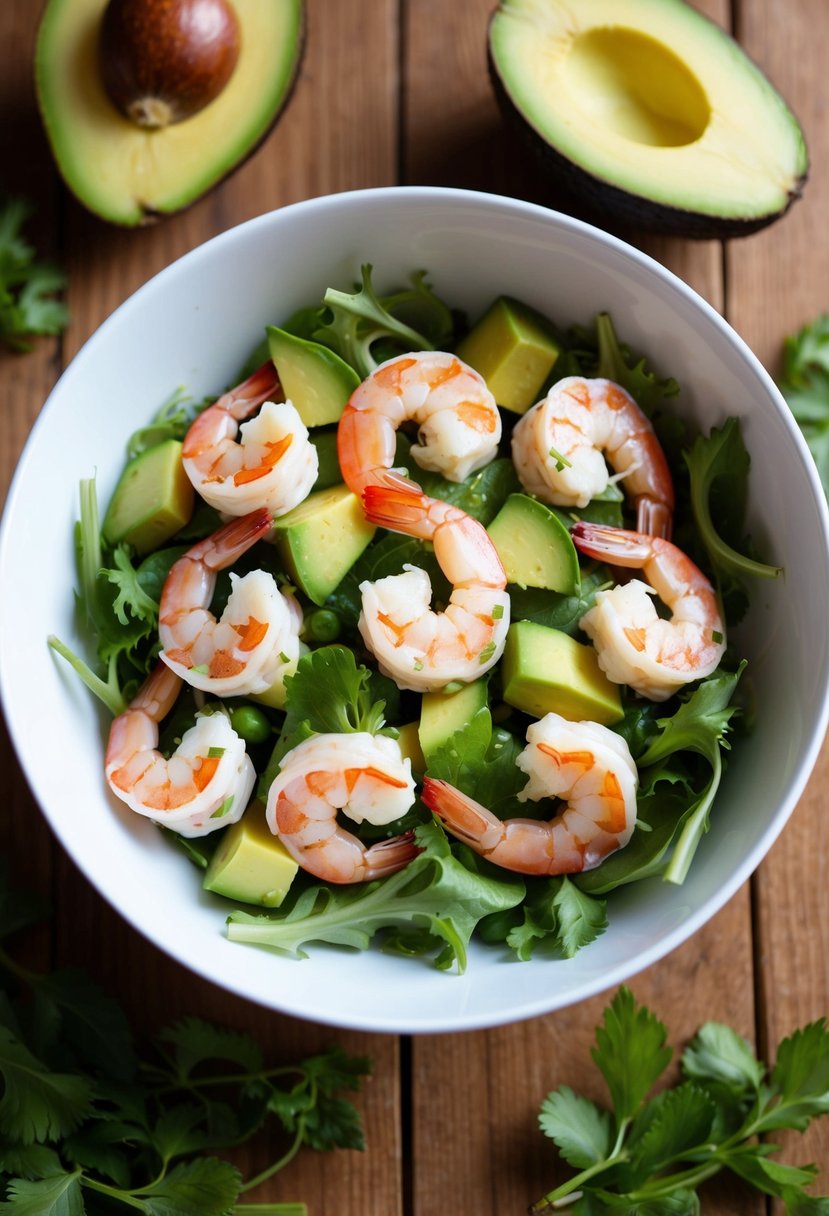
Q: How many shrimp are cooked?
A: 9